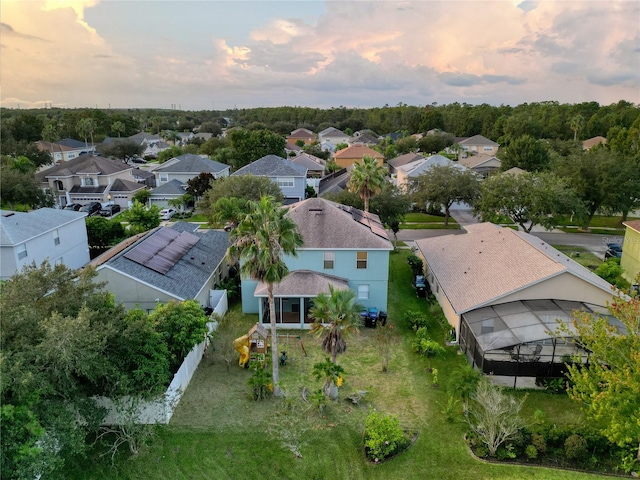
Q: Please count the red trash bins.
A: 0